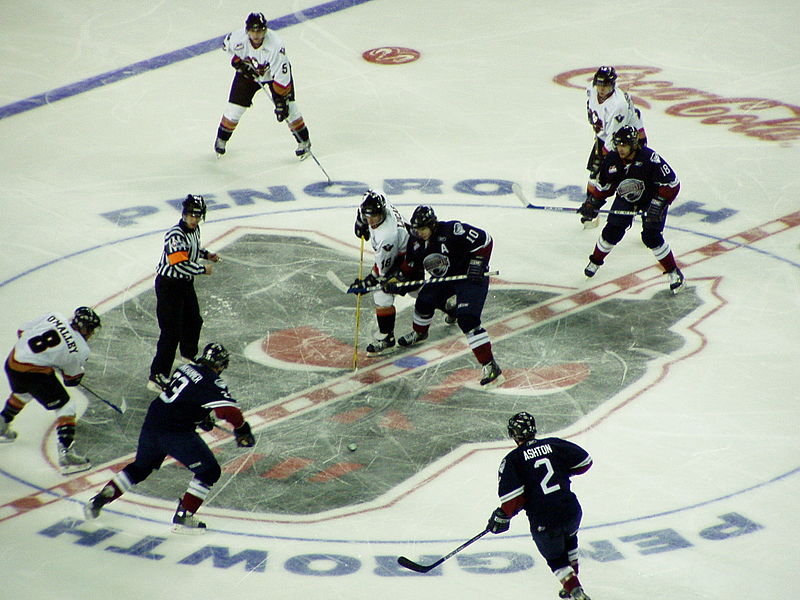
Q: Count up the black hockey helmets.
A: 9